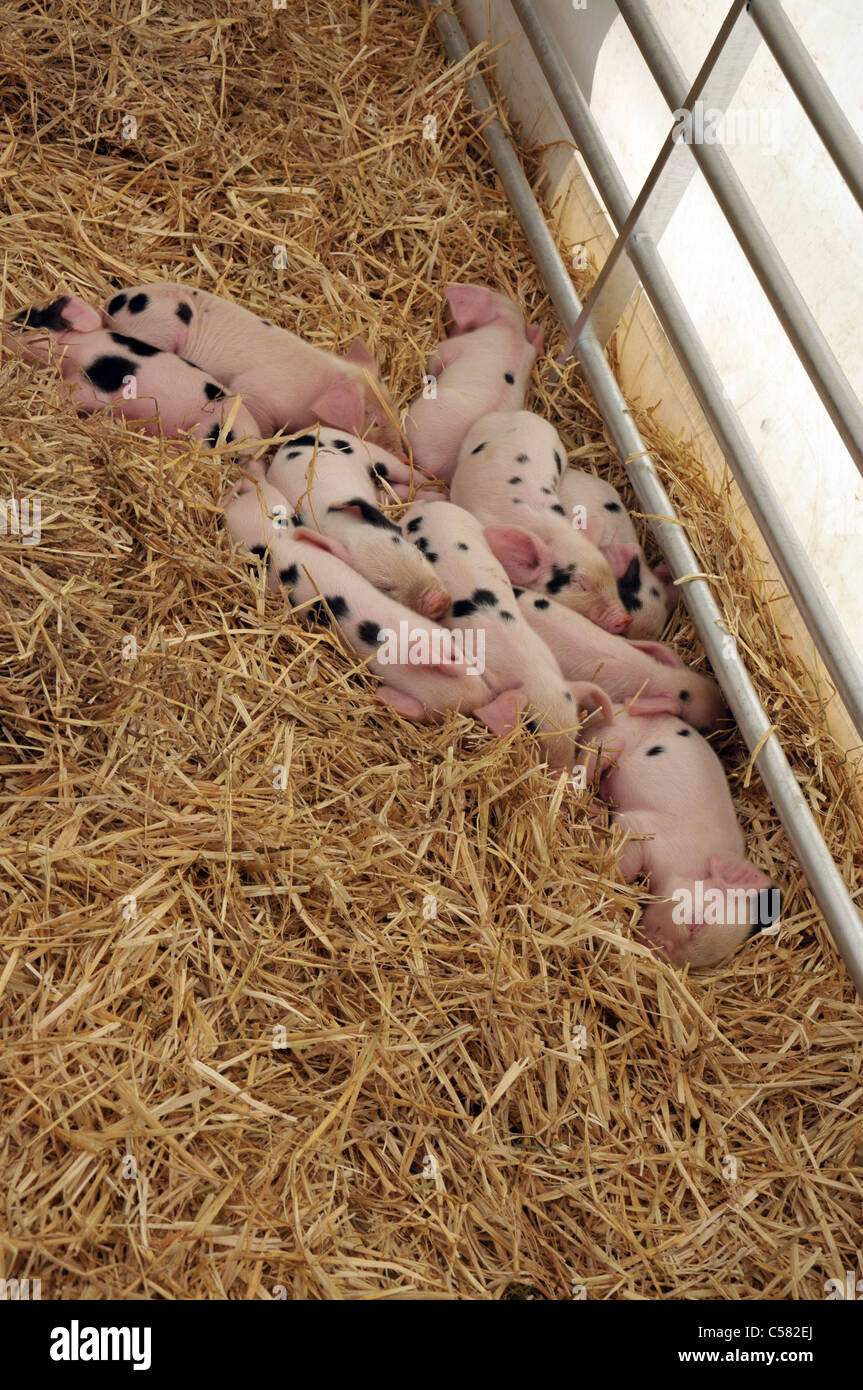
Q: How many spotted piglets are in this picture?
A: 10